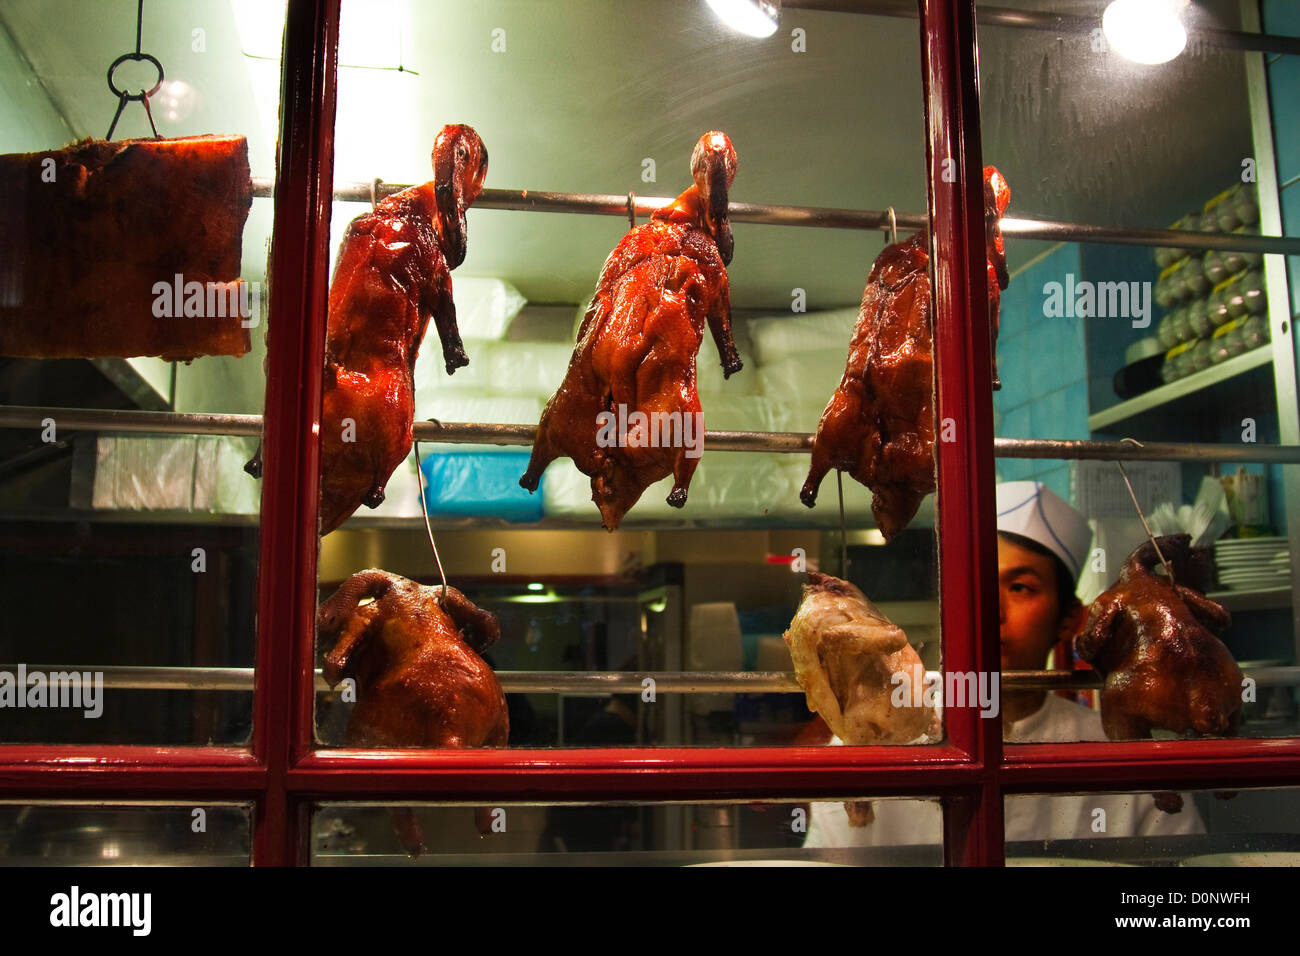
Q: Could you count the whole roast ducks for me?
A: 3